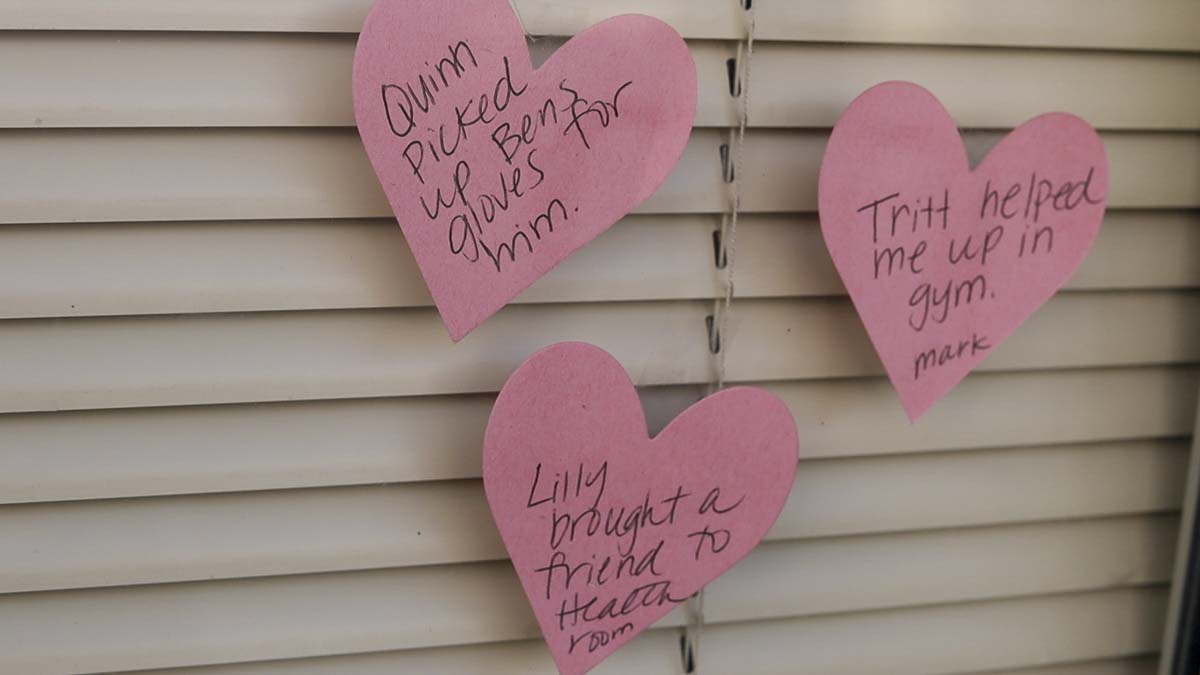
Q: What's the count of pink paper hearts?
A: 3